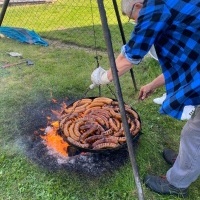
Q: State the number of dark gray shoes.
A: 2